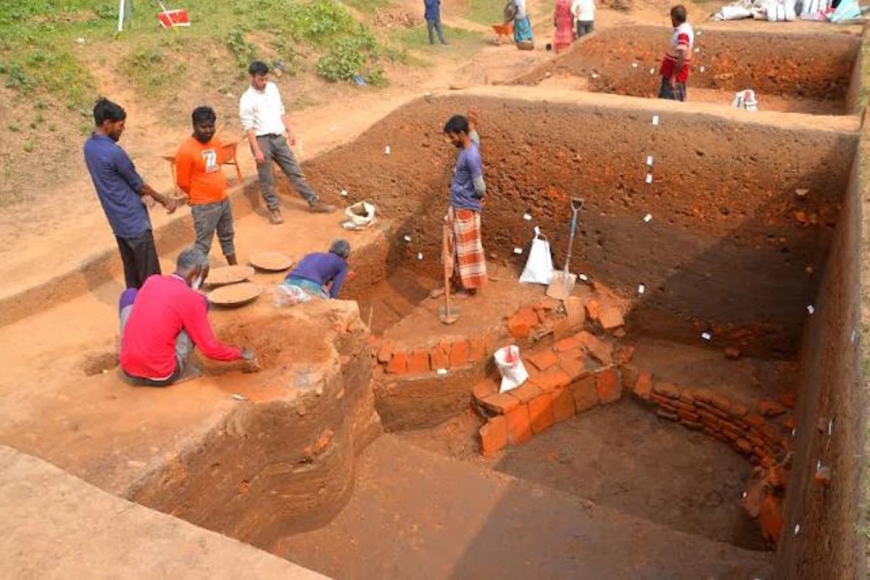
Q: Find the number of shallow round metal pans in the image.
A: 3